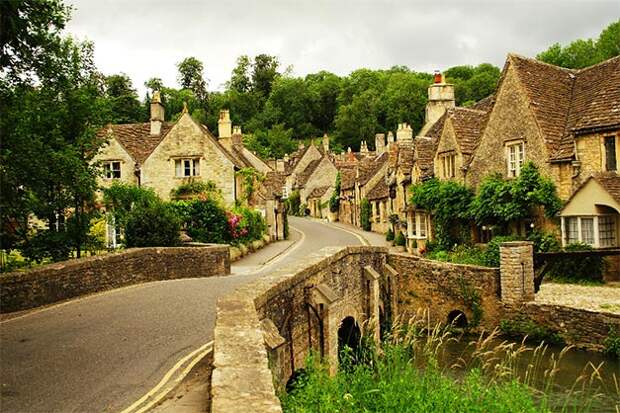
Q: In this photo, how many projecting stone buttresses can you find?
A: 4